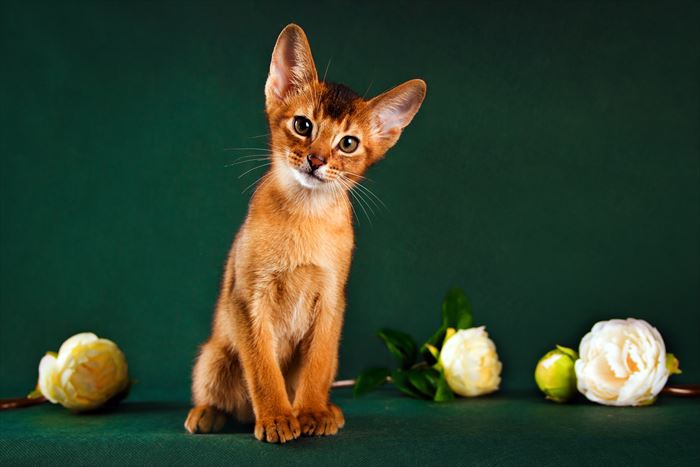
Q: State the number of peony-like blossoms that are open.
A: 3